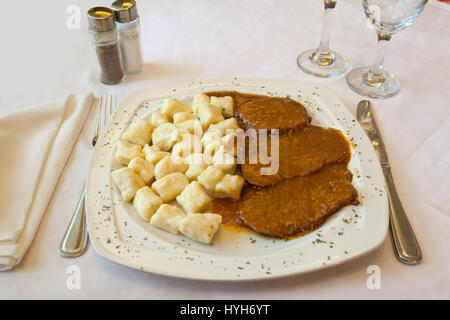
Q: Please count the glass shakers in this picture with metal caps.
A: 2